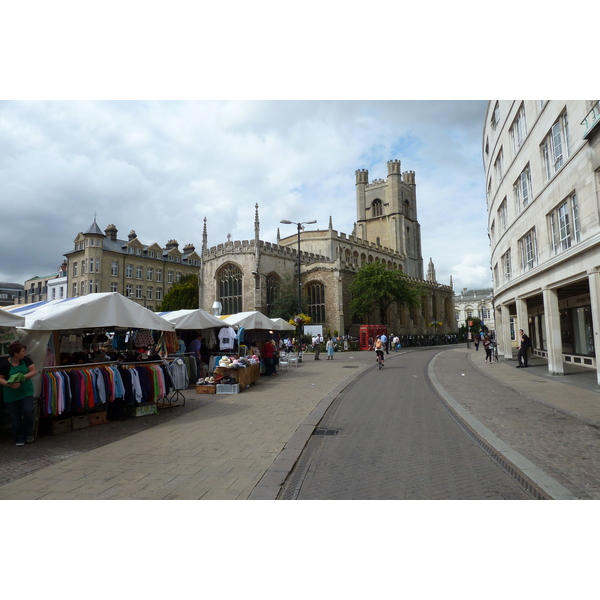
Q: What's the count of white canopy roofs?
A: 5